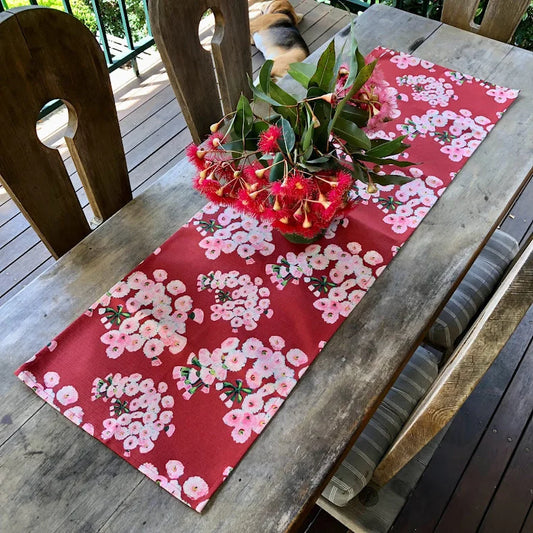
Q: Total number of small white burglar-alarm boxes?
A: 0